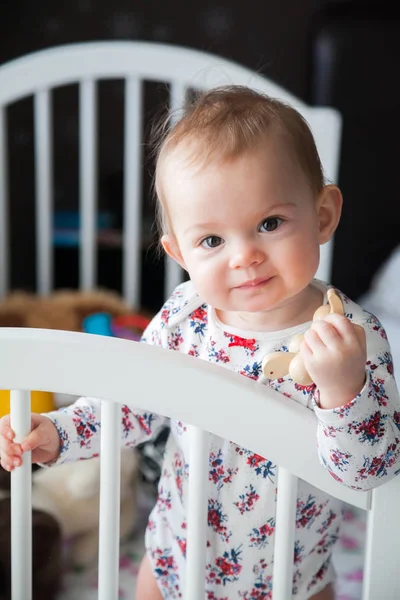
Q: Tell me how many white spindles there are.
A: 9